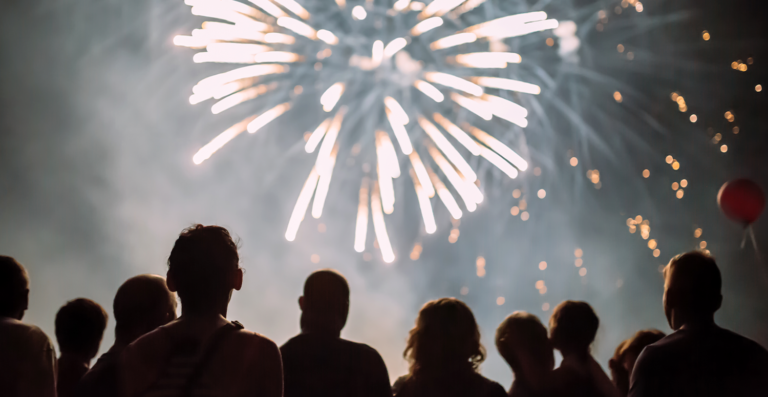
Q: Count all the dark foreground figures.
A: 10